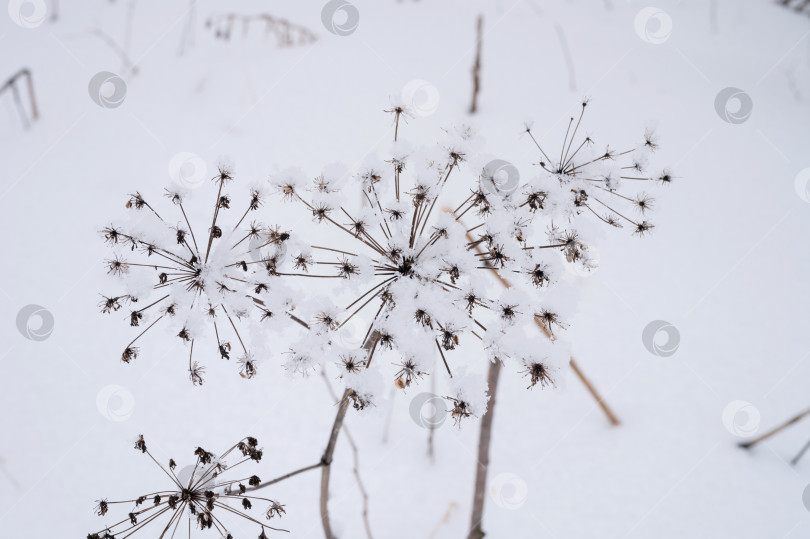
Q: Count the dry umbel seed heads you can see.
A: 4